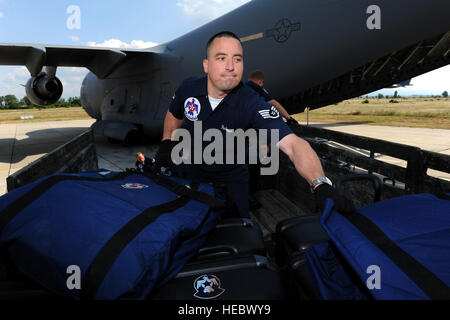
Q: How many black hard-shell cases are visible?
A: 4